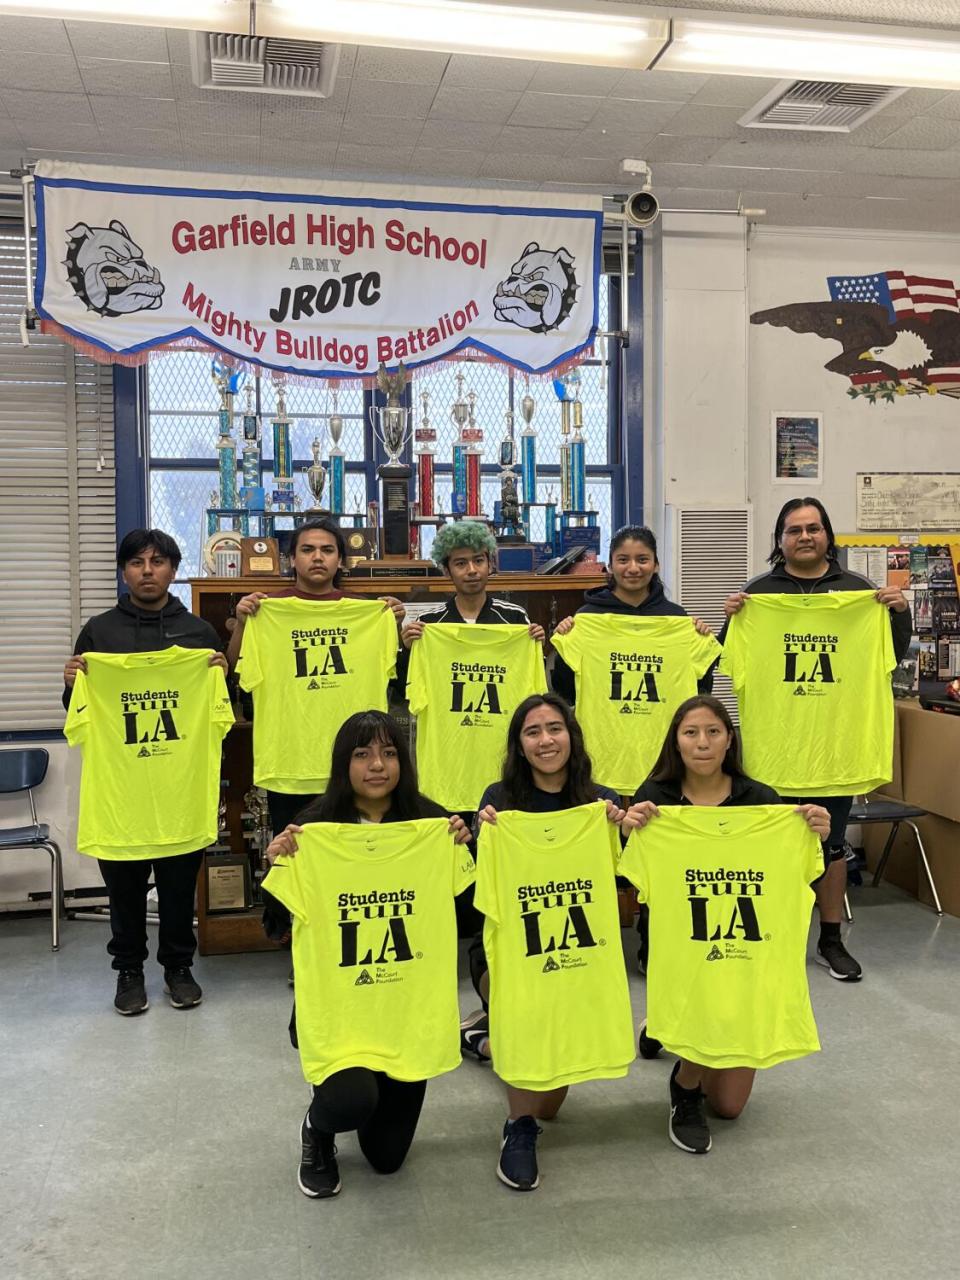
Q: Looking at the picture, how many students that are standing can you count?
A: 5